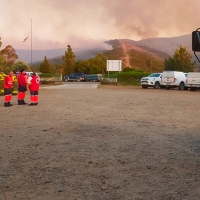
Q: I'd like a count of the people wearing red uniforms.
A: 3